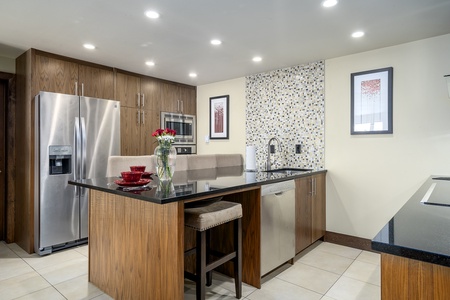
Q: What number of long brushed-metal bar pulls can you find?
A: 10